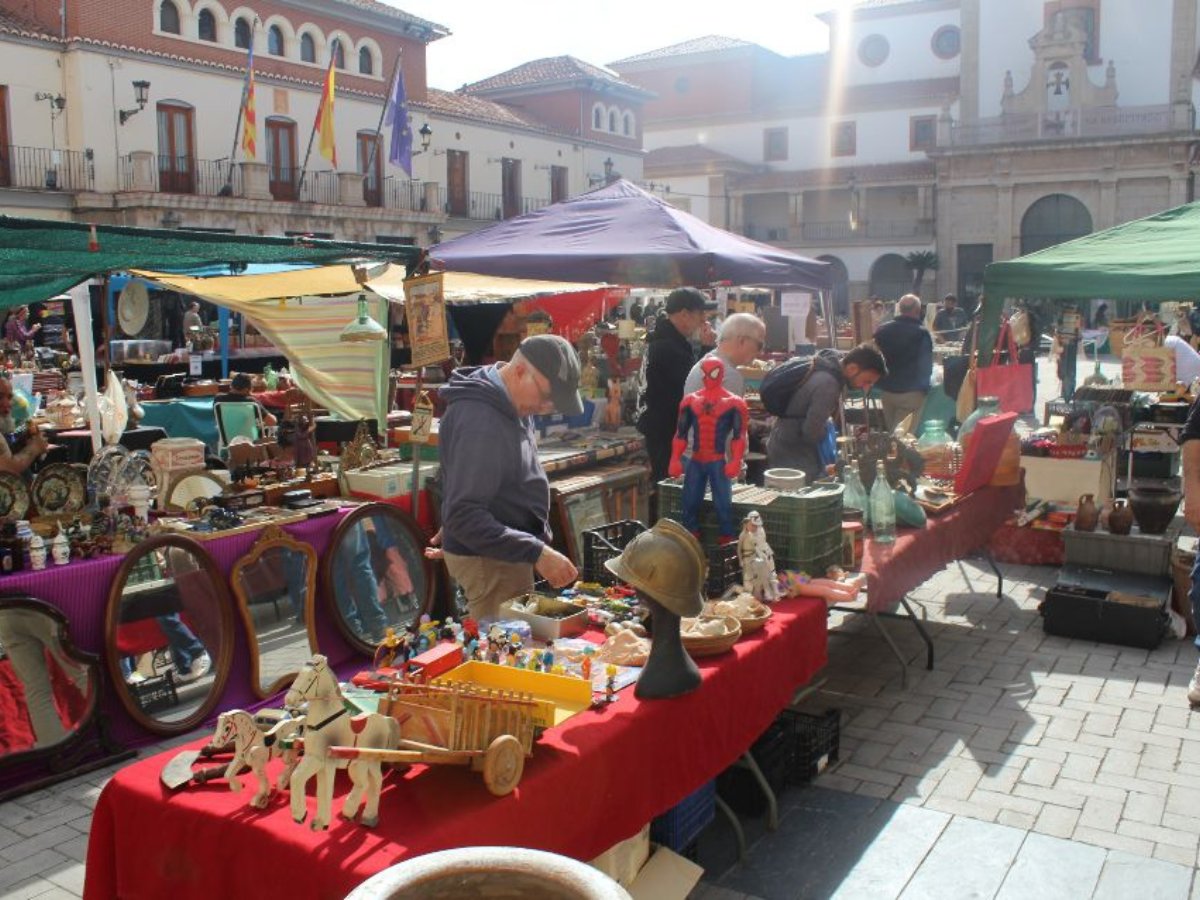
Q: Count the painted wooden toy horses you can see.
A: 2